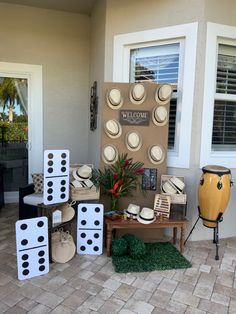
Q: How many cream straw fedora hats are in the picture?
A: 15